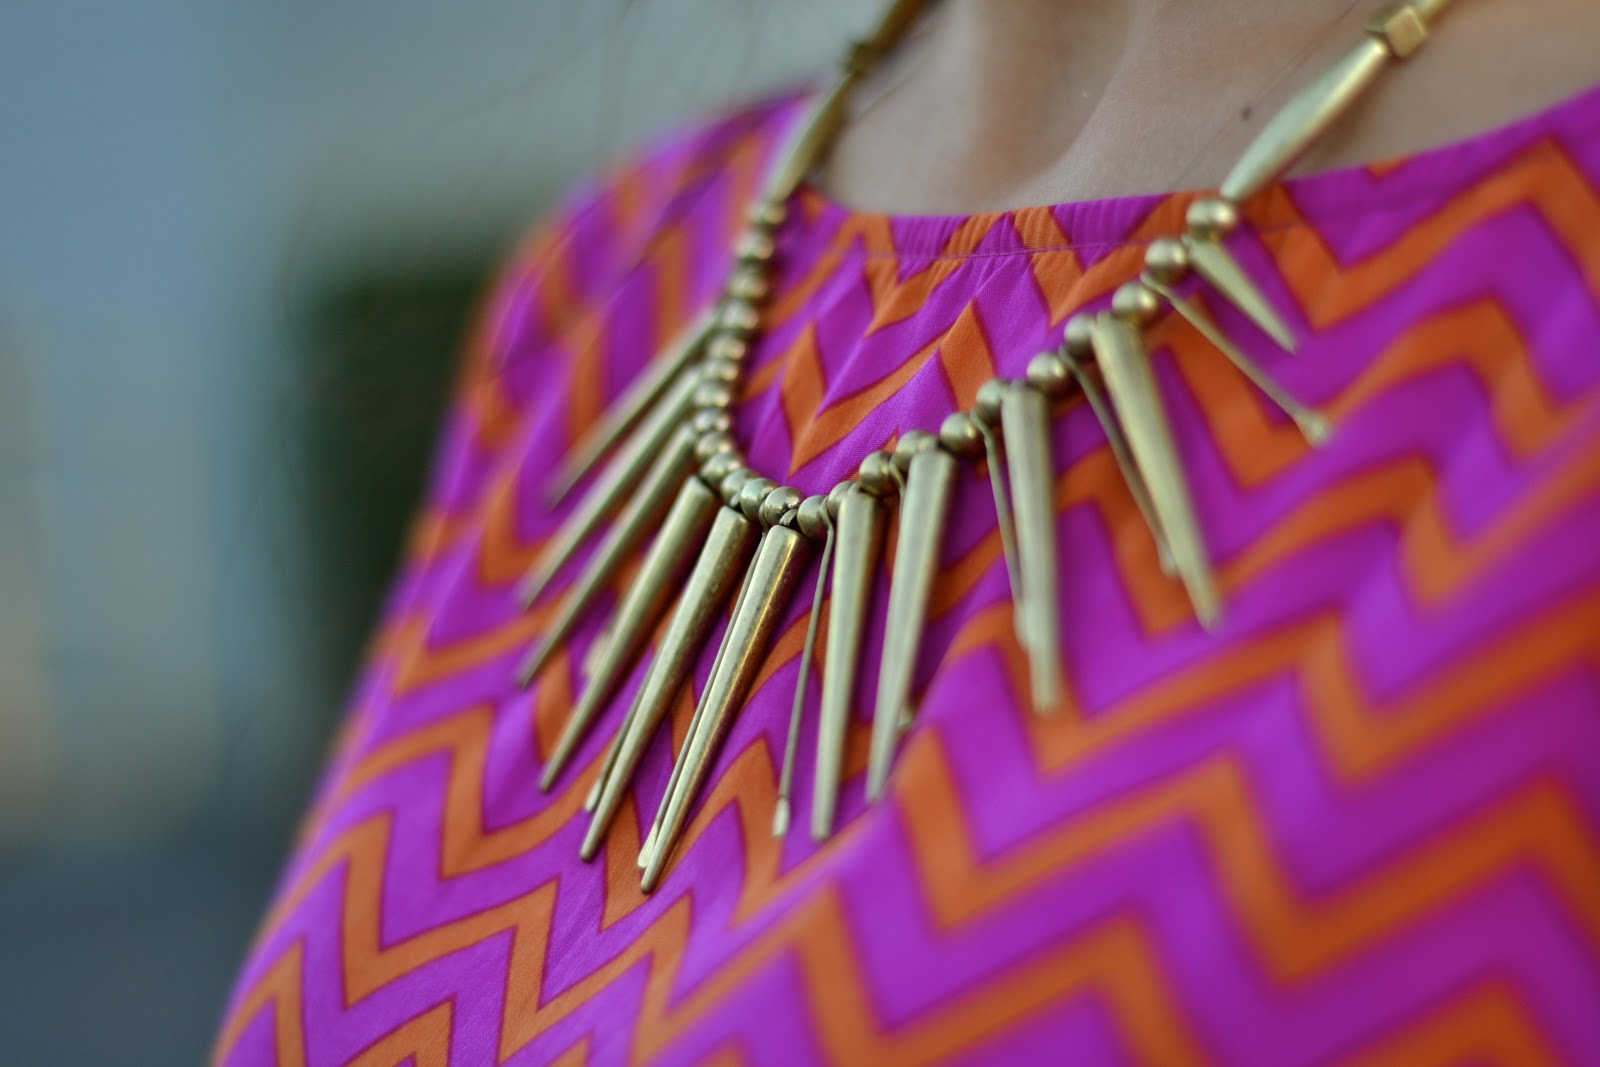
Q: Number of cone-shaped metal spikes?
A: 11